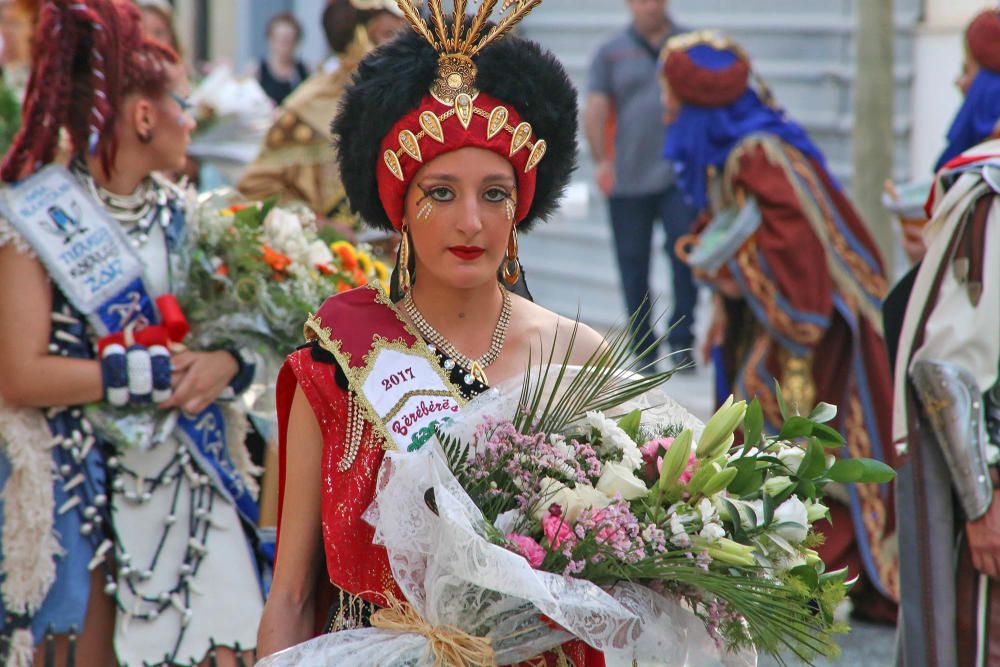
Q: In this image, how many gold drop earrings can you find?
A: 2